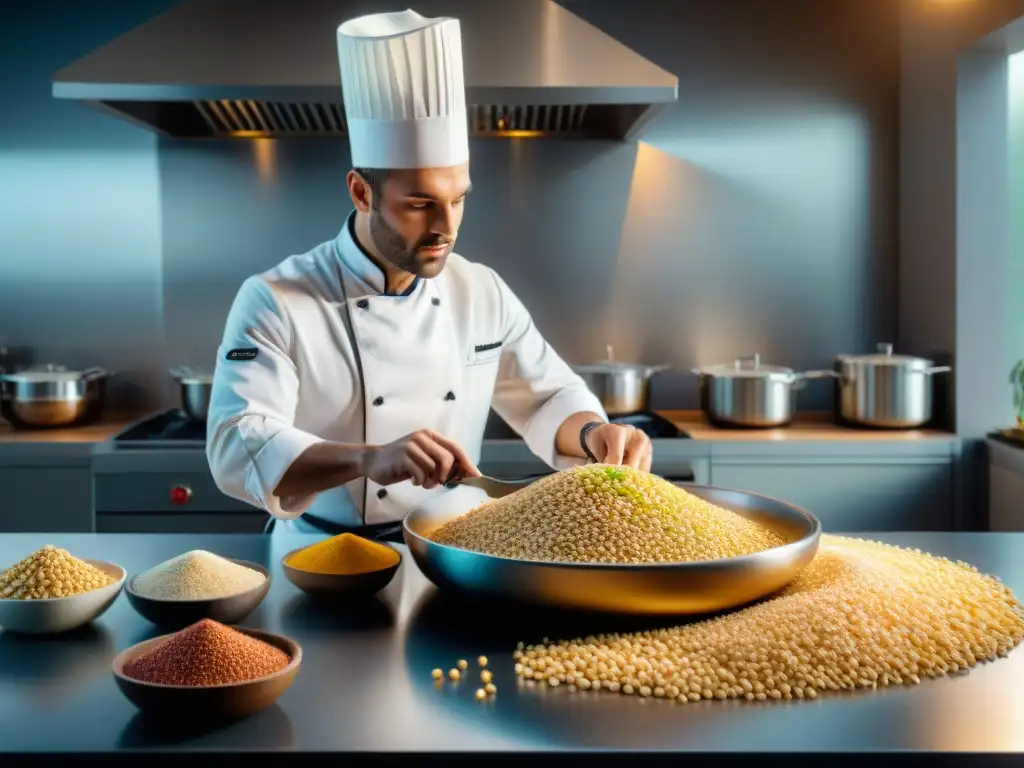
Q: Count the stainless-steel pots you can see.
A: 5